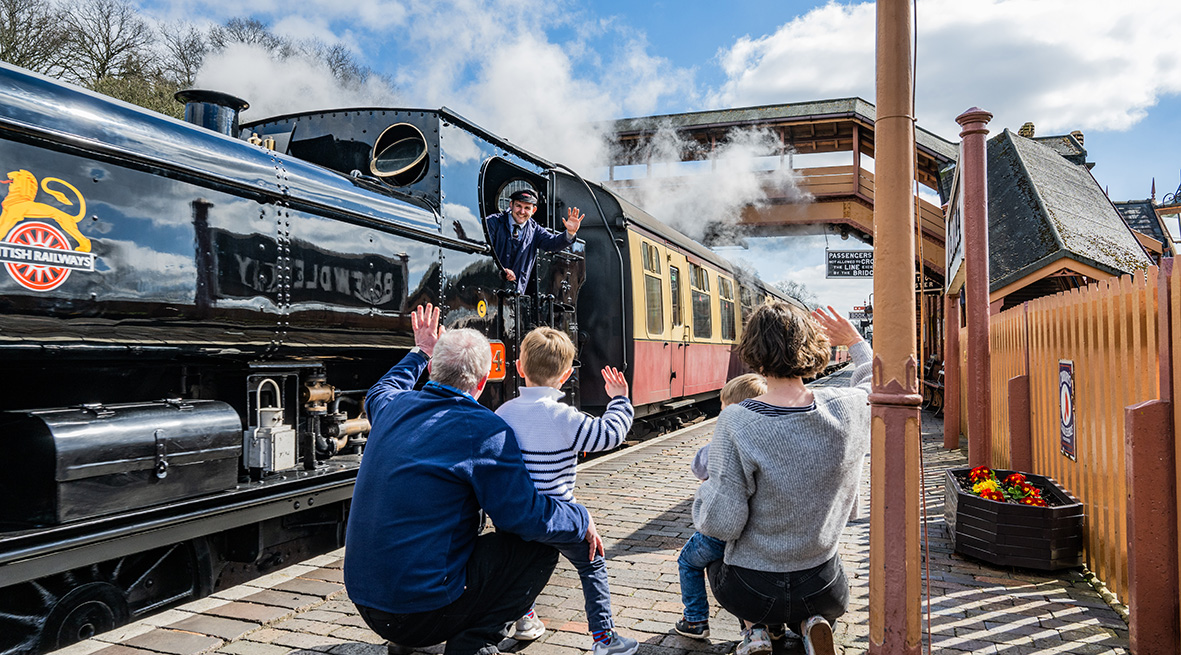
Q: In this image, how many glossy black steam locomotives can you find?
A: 1